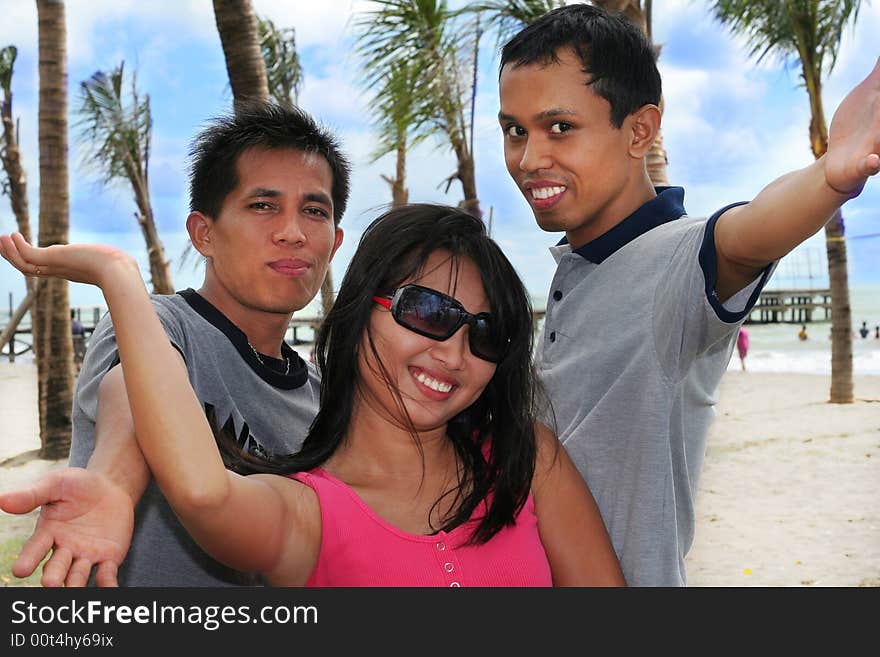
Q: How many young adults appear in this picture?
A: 3